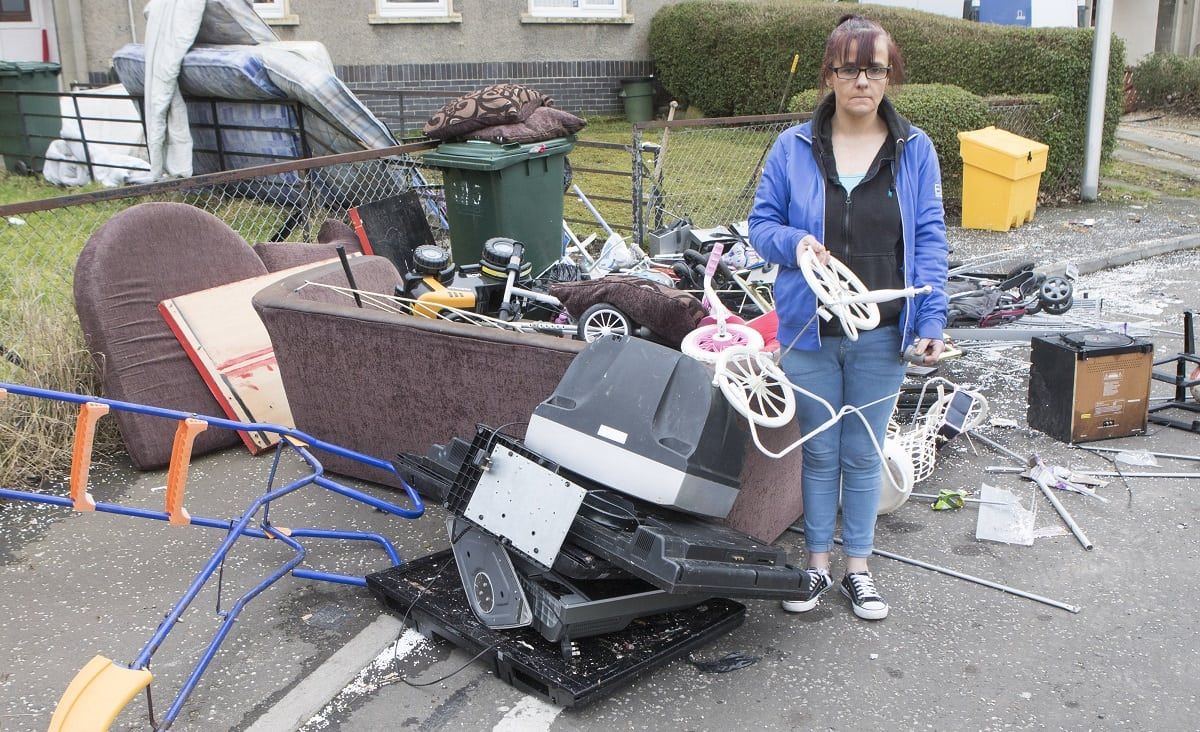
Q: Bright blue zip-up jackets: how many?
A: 1